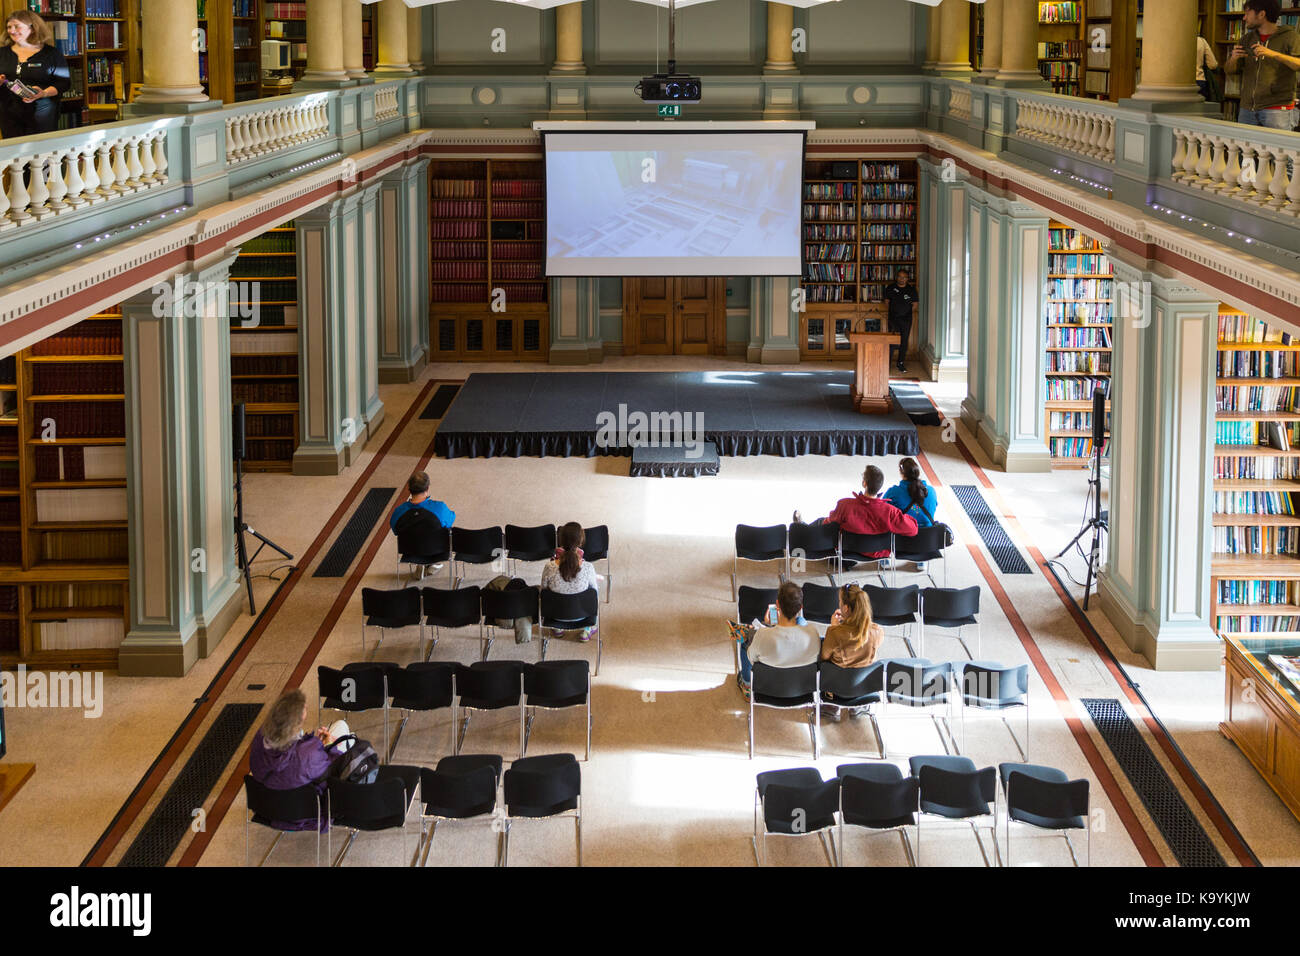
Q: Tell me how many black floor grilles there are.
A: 5